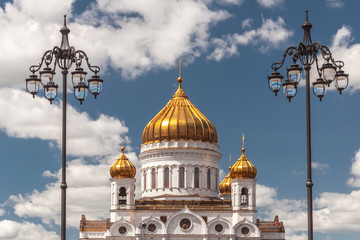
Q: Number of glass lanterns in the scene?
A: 12